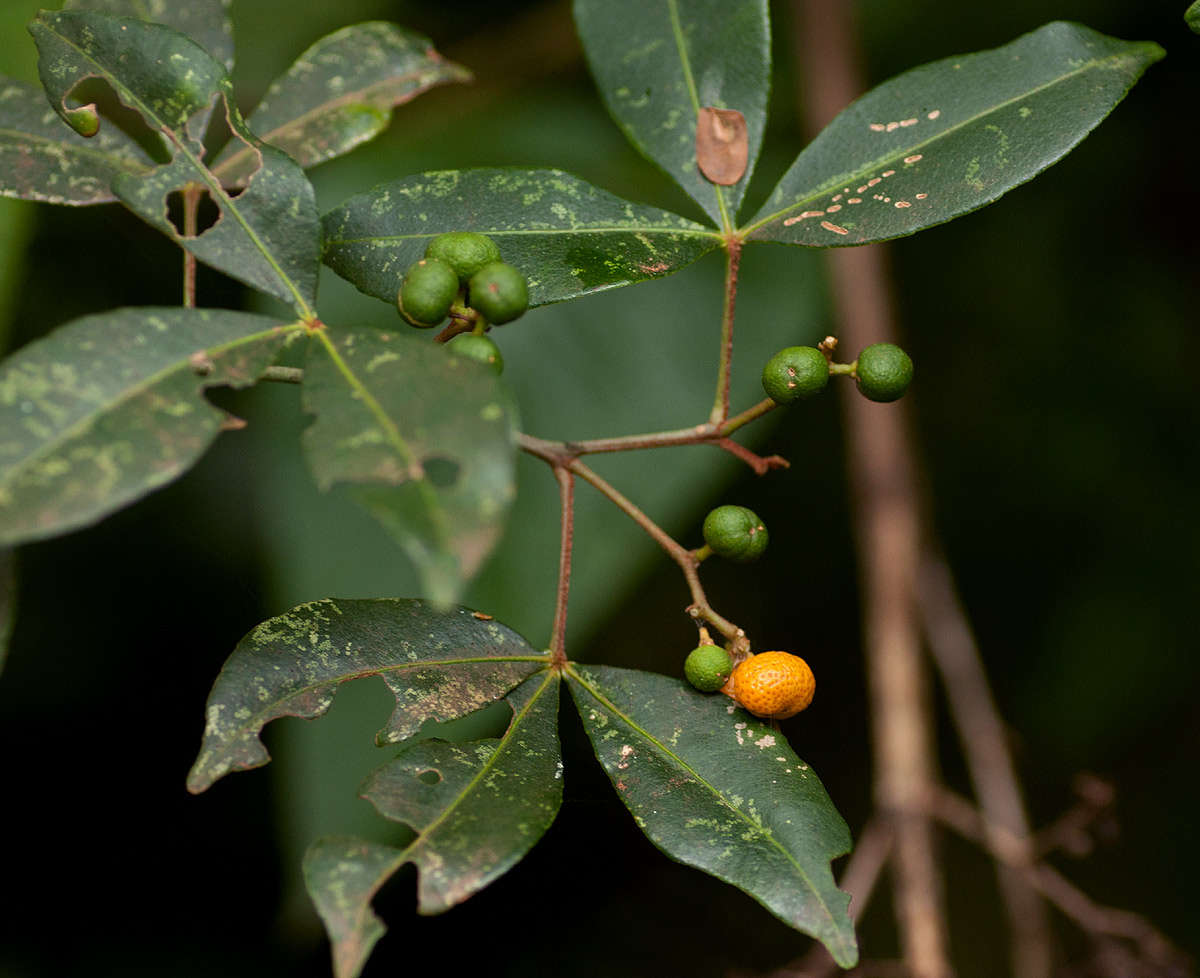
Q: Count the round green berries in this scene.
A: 8